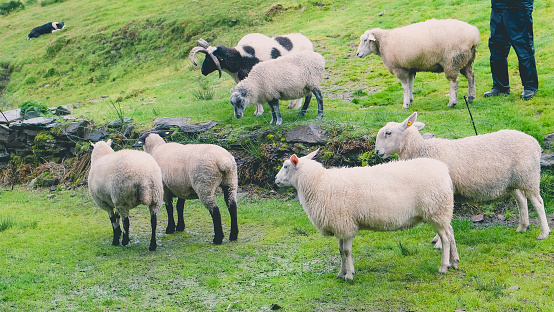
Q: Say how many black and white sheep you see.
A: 1